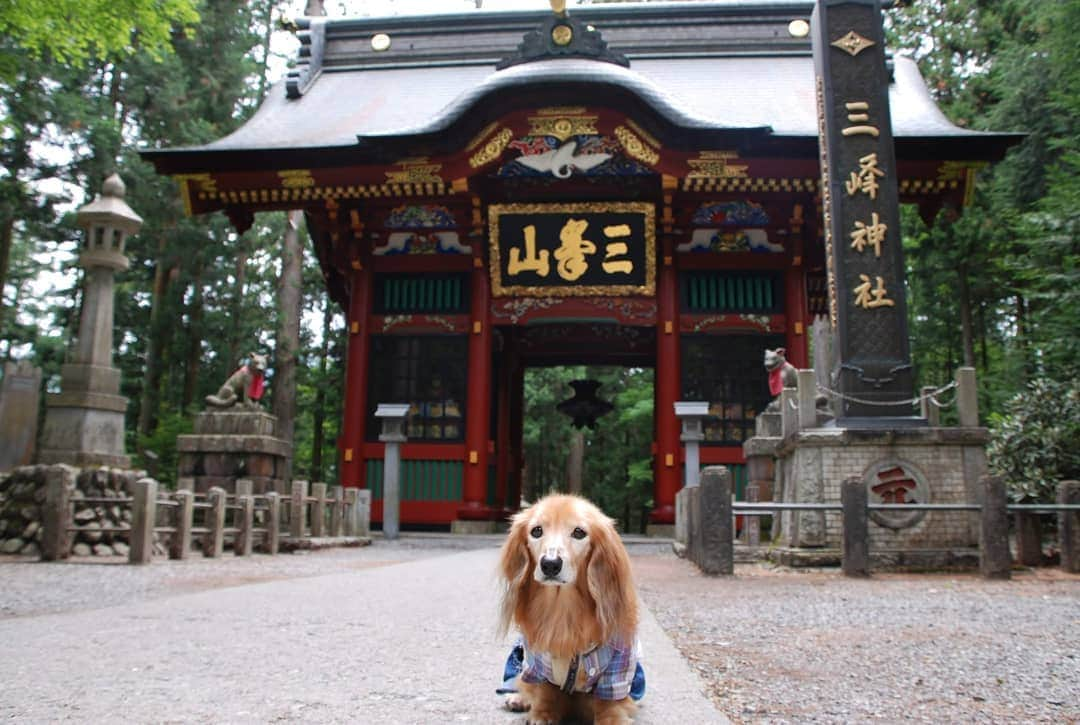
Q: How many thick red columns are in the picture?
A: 4